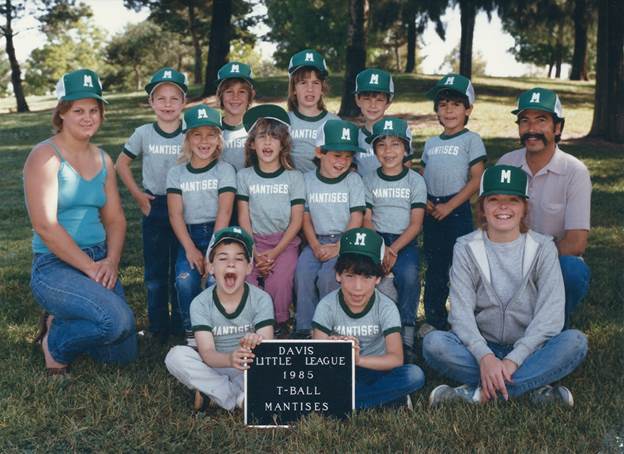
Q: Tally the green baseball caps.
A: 14